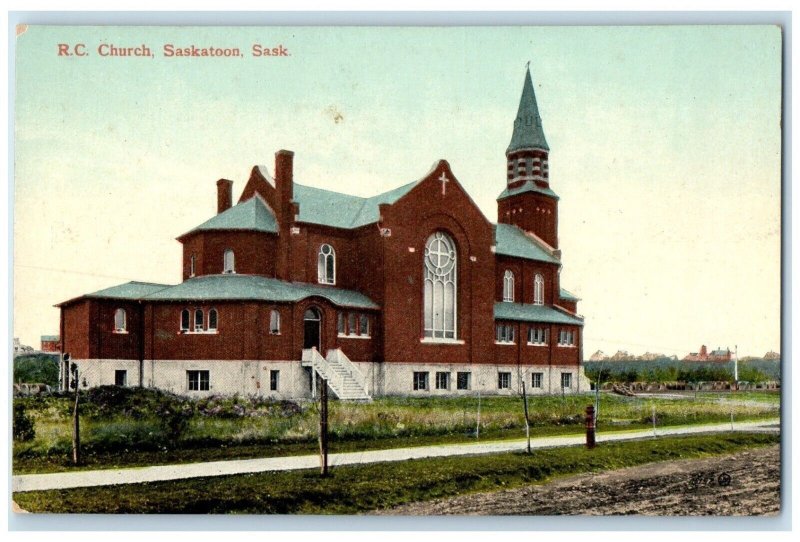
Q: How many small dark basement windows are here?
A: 9